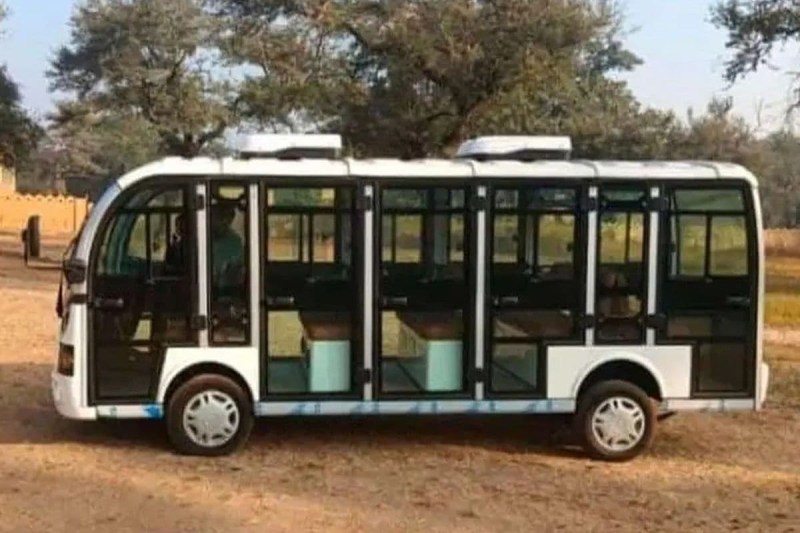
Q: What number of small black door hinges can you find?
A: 10